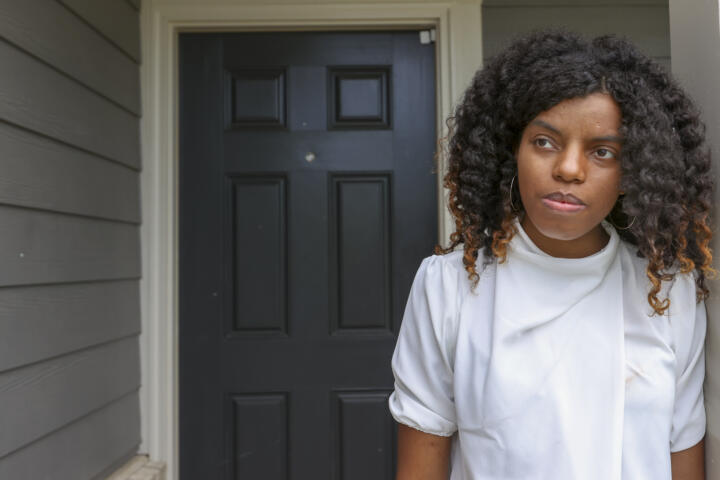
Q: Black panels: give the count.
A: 6